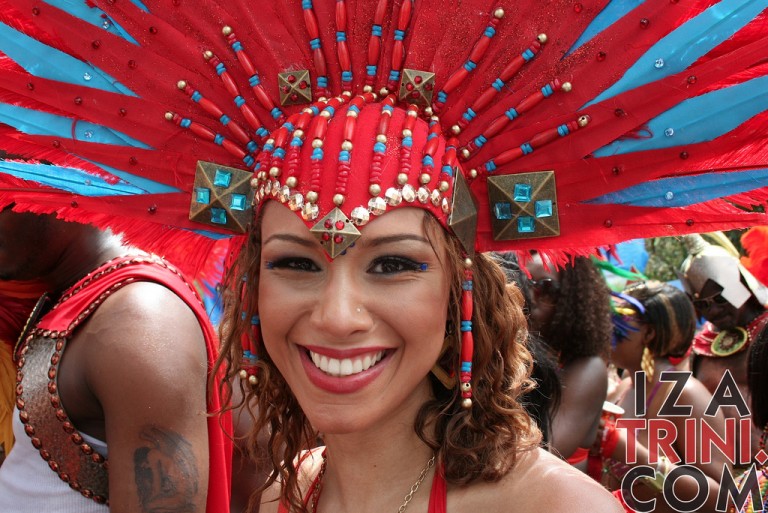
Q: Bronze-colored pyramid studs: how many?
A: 6